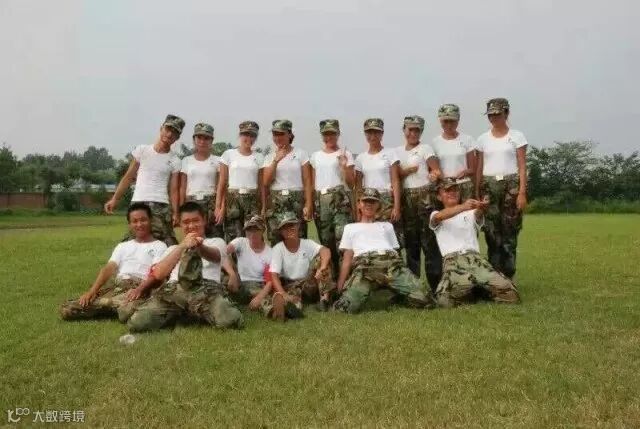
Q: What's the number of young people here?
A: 15